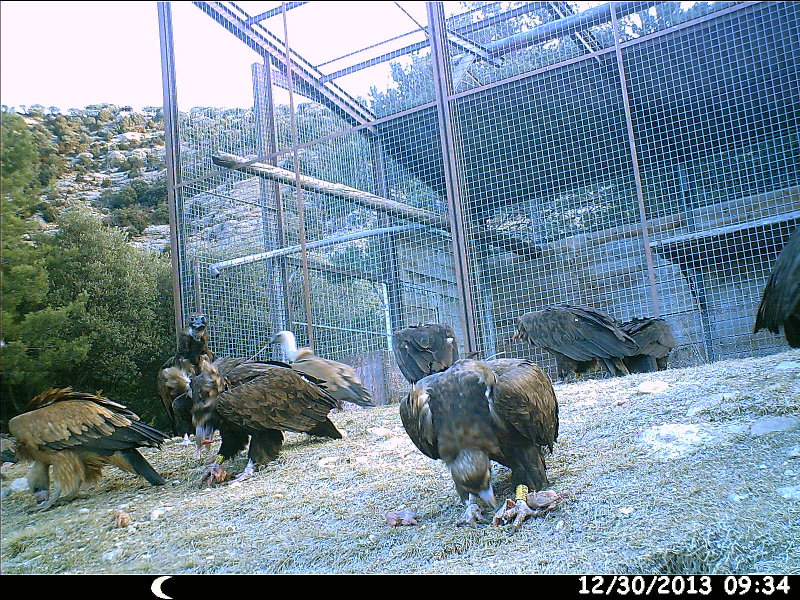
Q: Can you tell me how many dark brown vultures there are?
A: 7